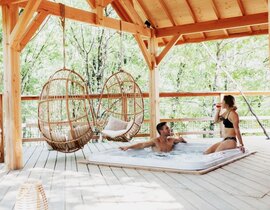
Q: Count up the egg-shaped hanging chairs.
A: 2